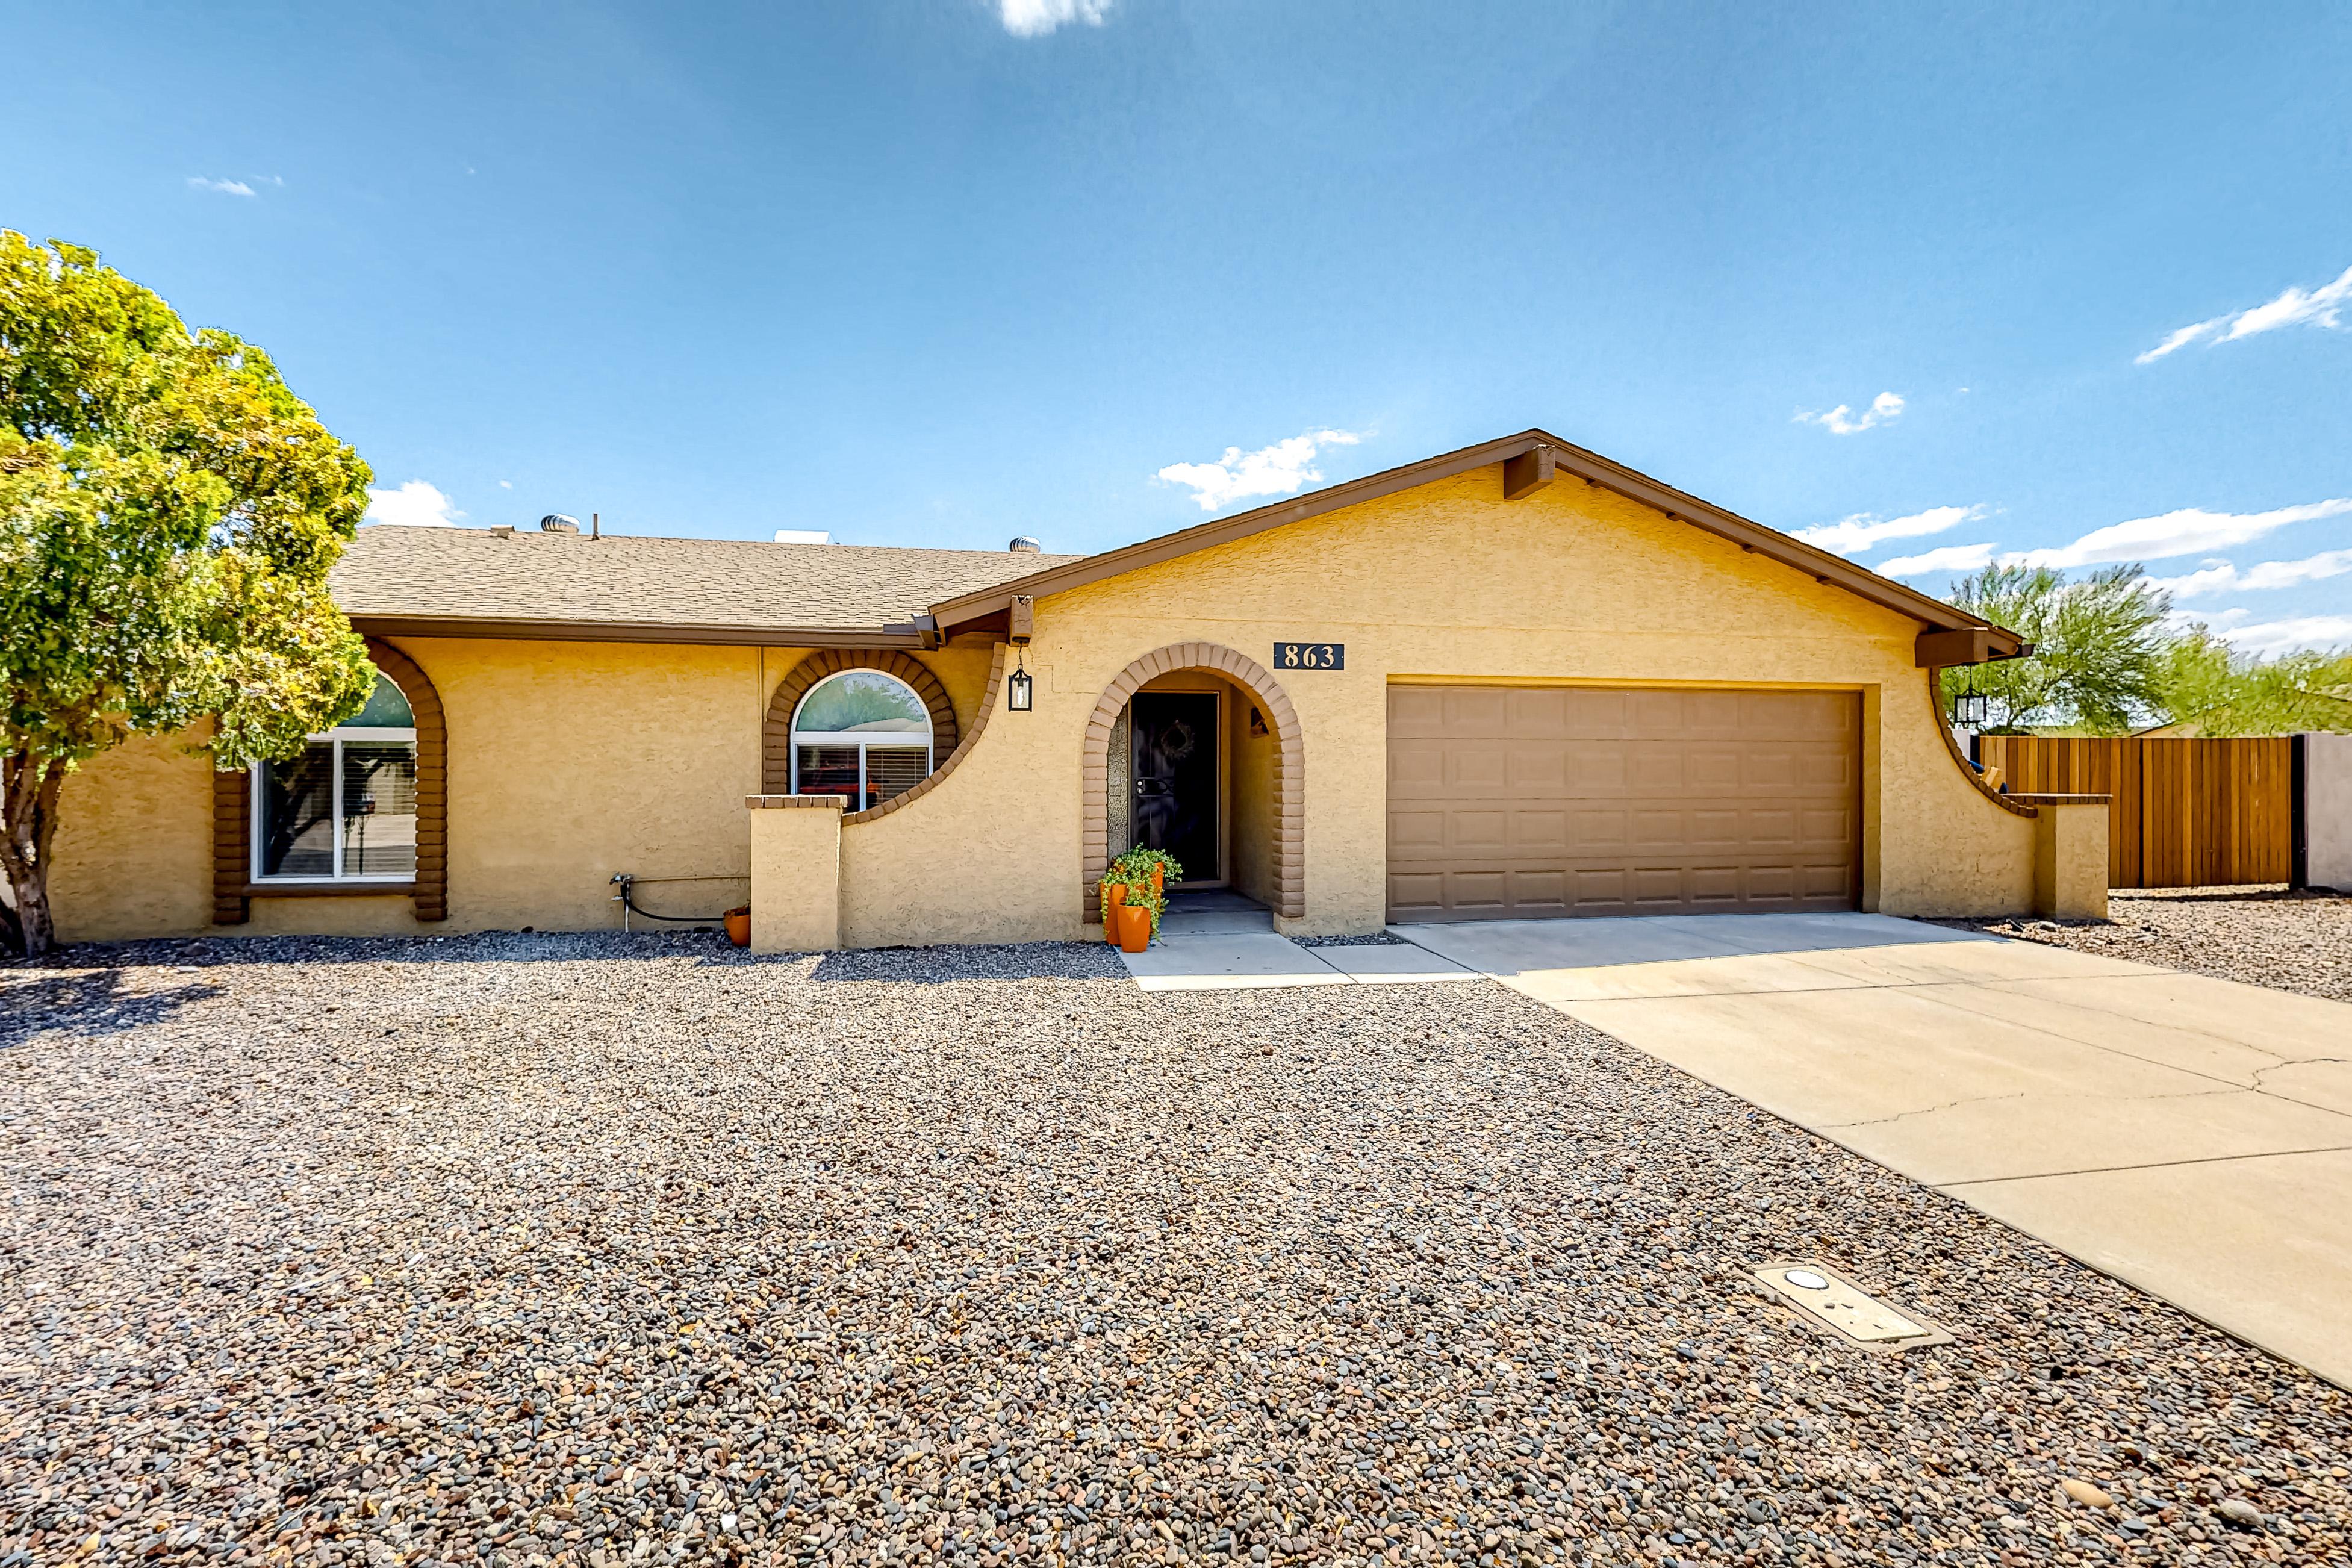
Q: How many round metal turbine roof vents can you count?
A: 2